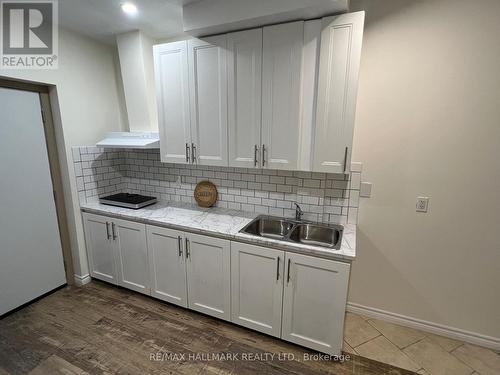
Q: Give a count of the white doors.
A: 12